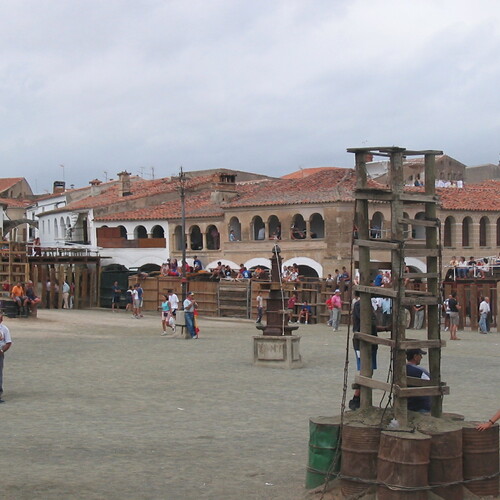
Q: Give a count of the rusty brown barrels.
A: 4